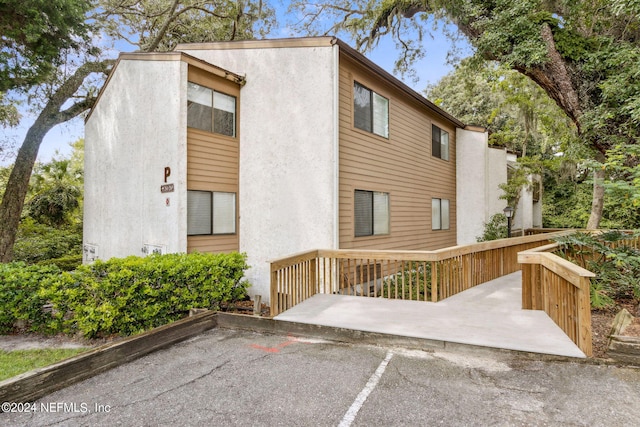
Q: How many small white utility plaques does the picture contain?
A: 2